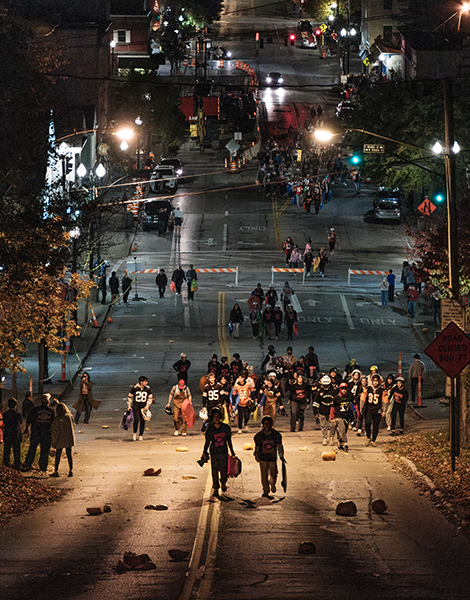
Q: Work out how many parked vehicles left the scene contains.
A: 3